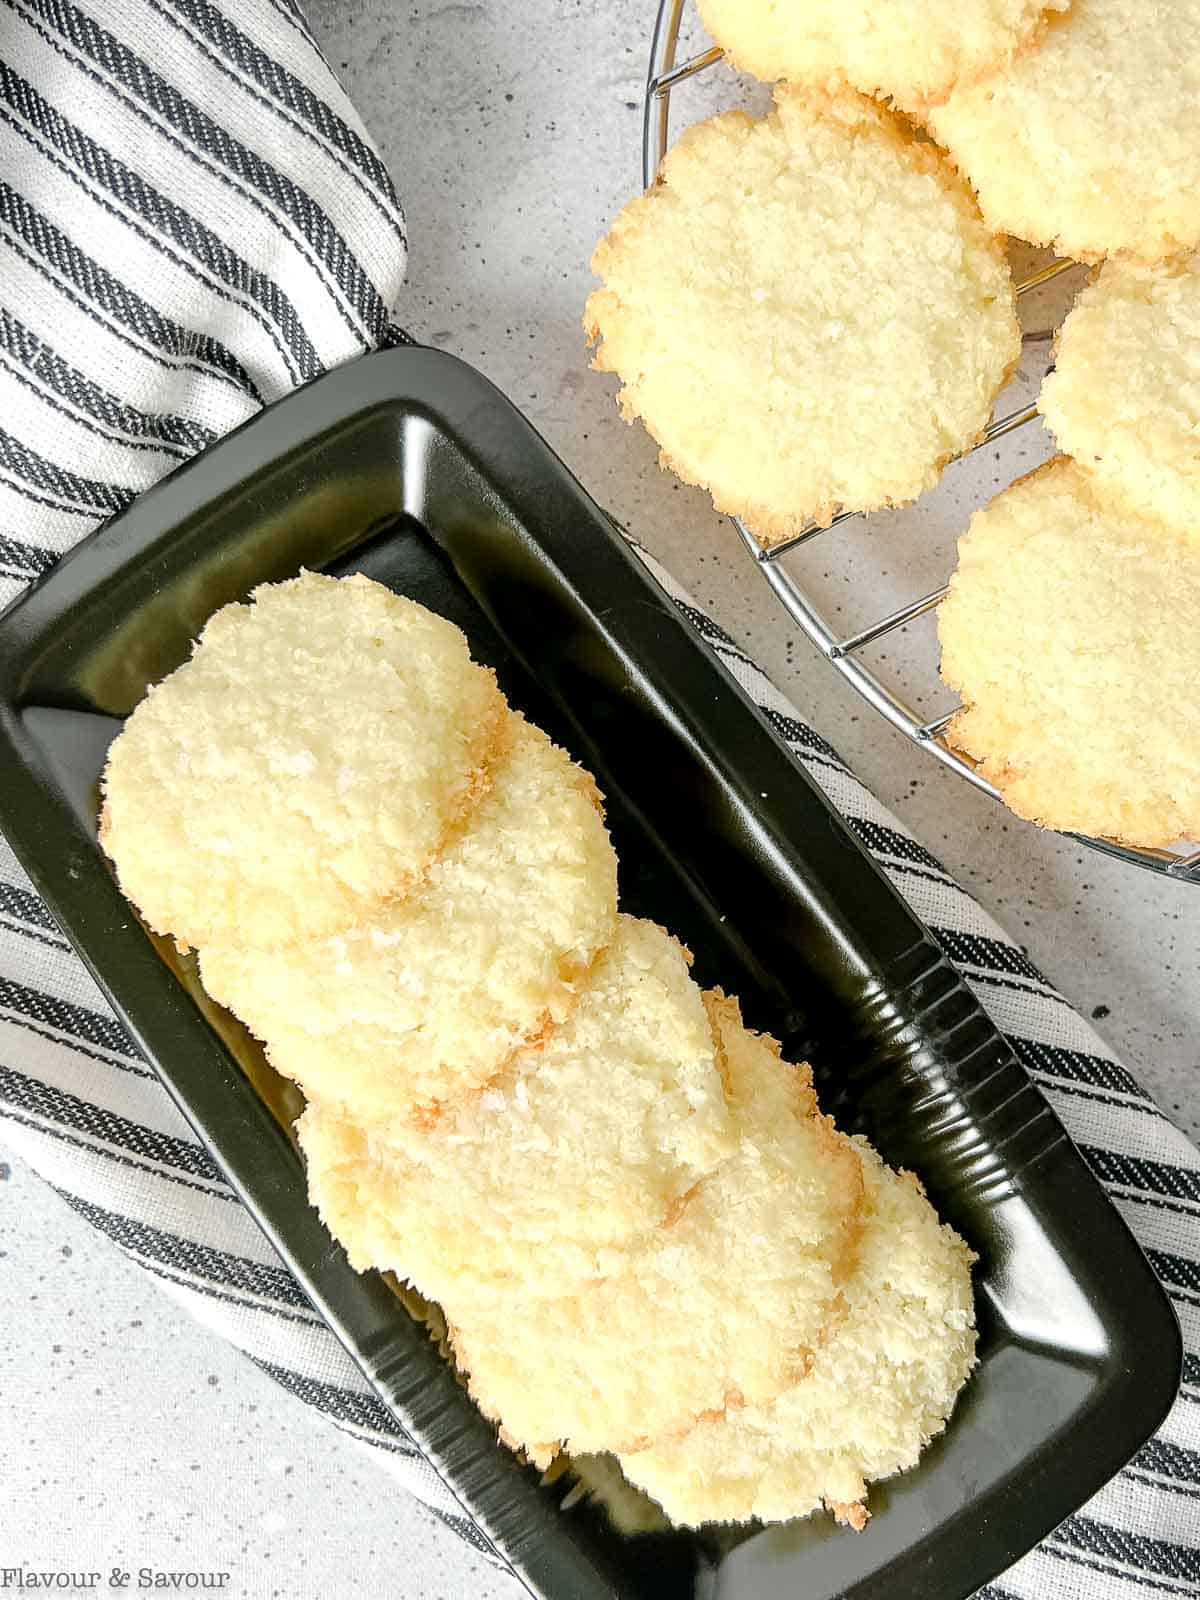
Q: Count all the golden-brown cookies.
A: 10